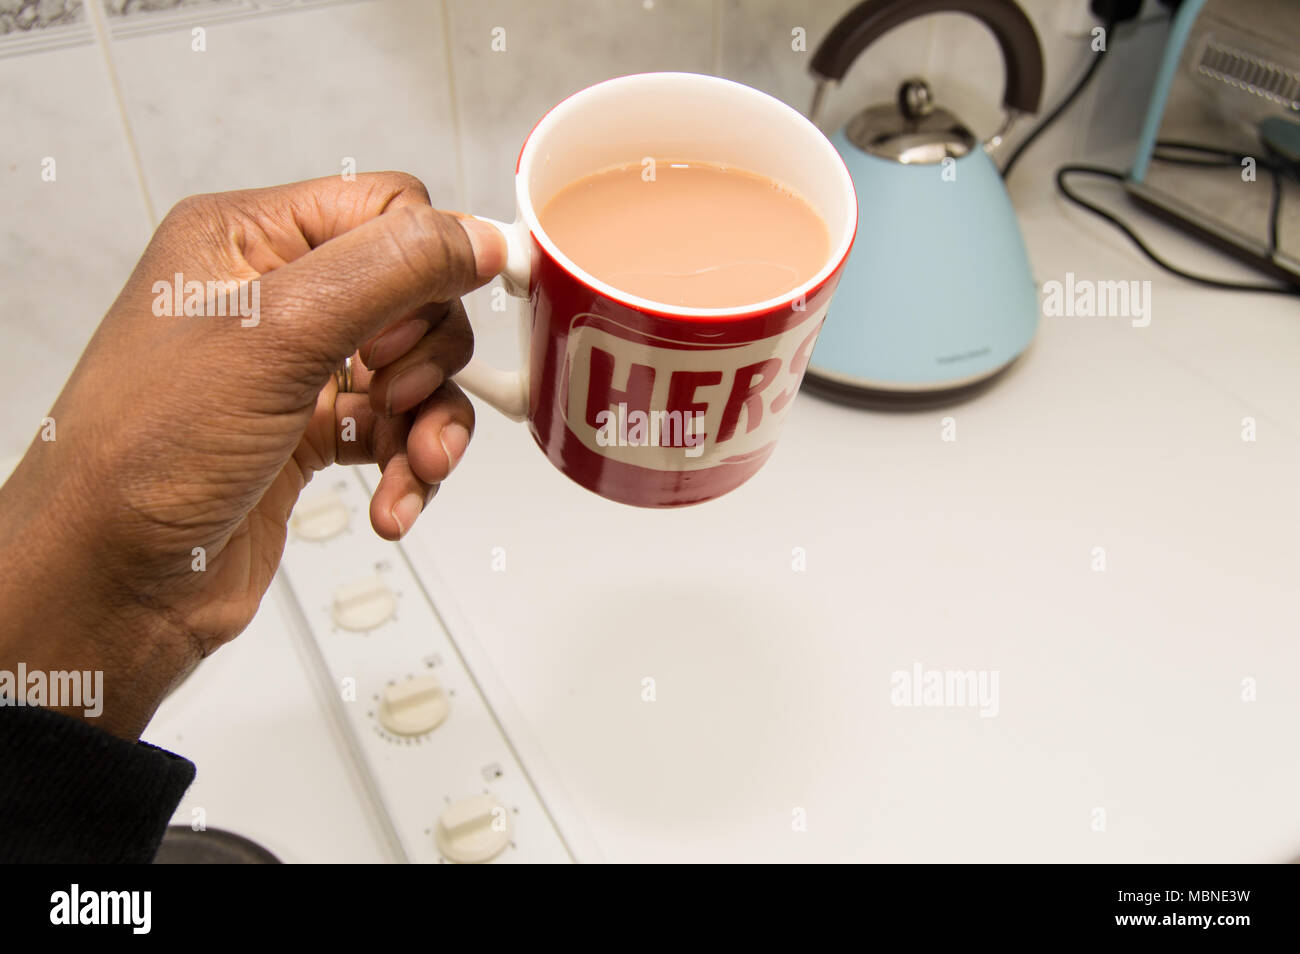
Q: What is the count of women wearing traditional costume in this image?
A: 0